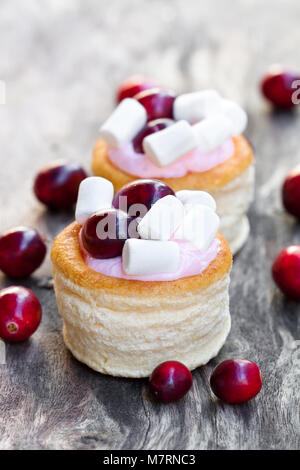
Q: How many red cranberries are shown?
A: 13